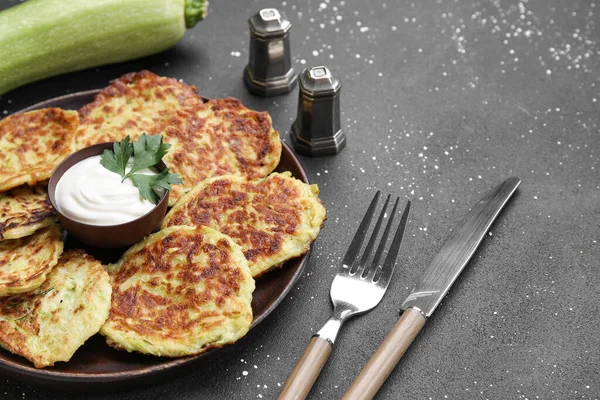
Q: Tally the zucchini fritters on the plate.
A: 8